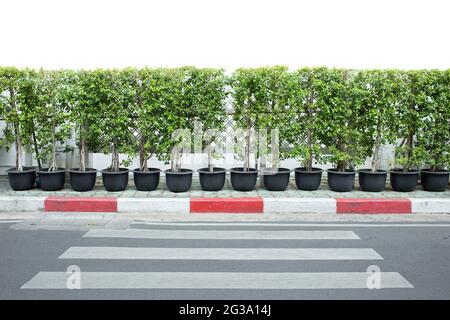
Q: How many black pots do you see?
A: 14